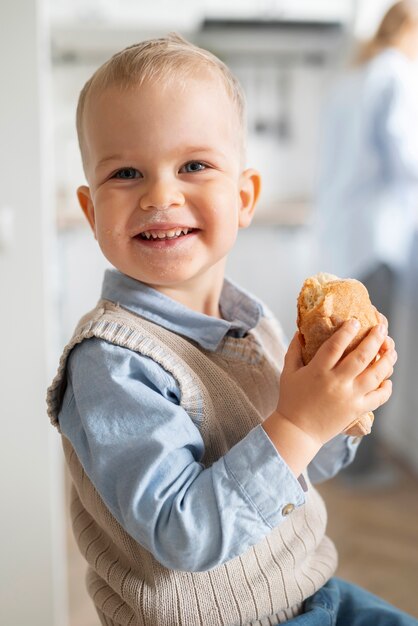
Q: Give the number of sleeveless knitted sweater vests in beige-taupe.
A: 1